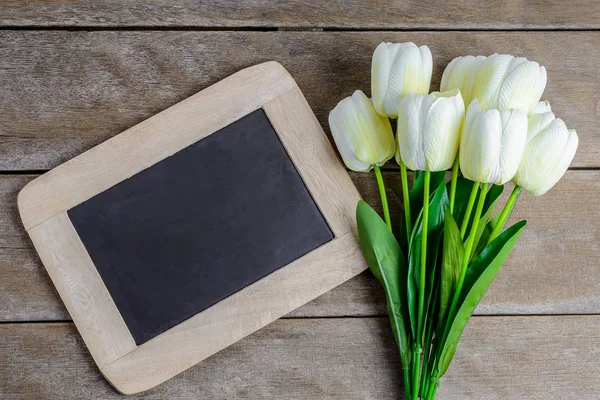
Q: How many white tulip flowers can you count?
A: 7